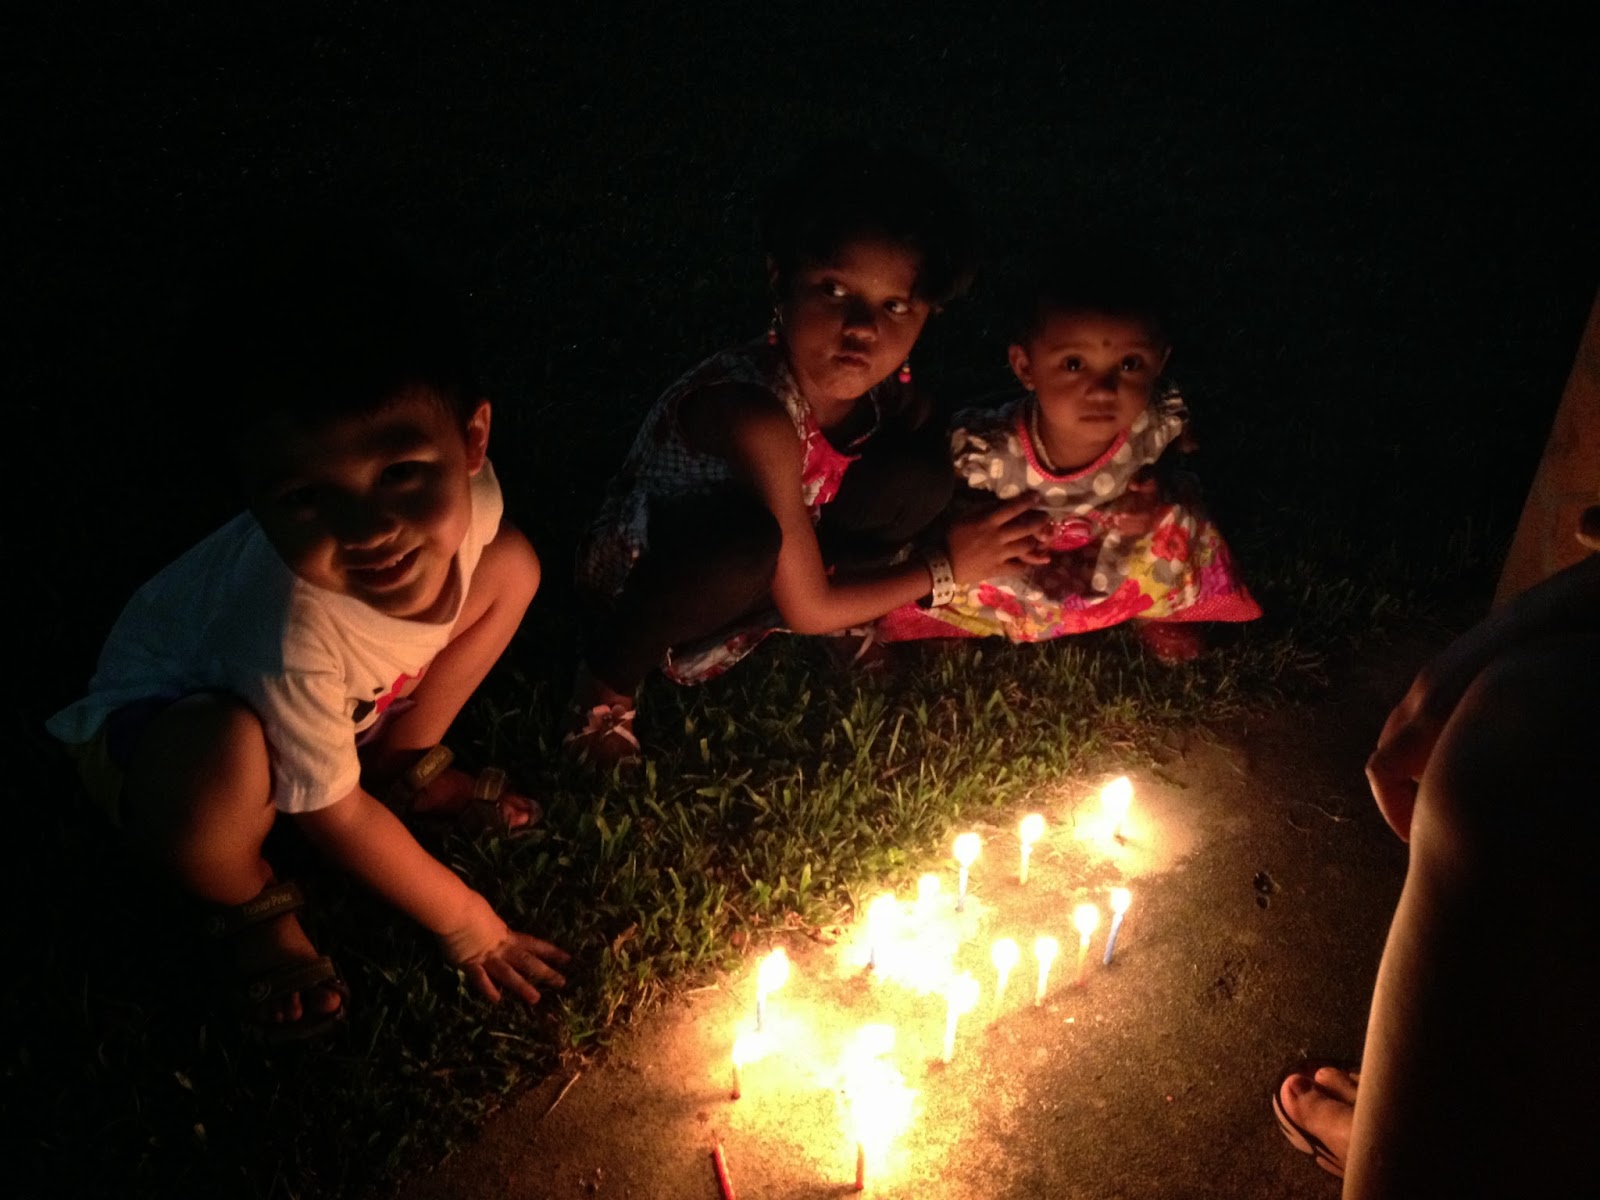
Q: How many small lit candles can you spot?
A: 14